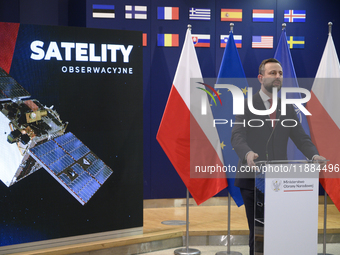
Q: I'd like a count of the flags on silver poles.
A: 4